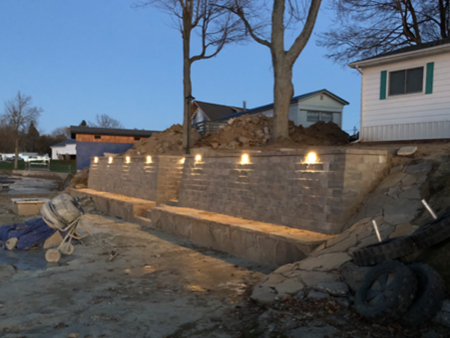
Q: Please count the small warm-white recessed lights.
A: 8